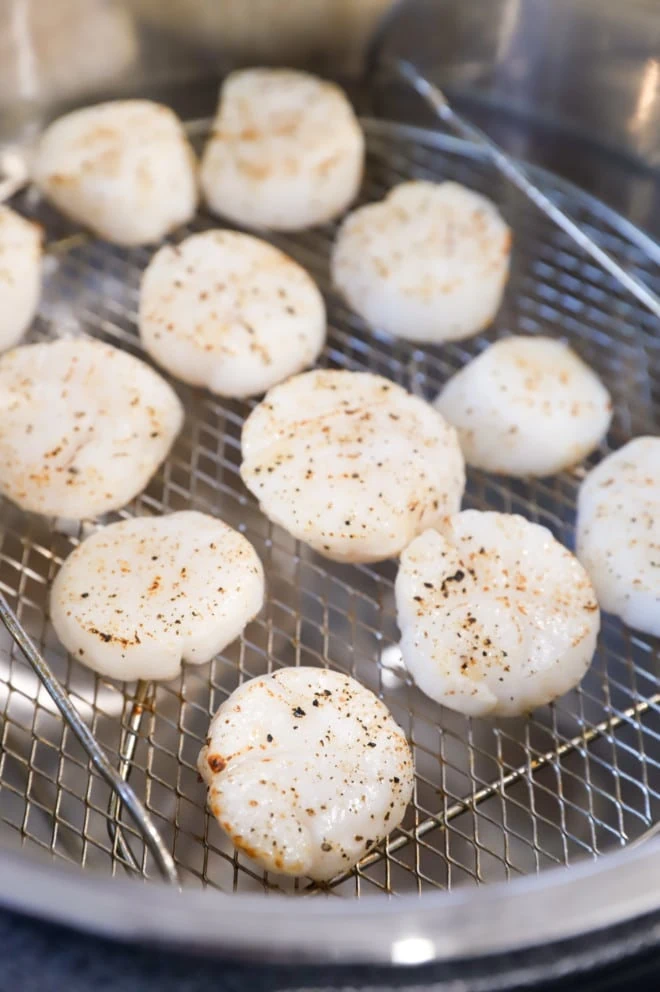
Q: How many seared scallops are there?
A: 12